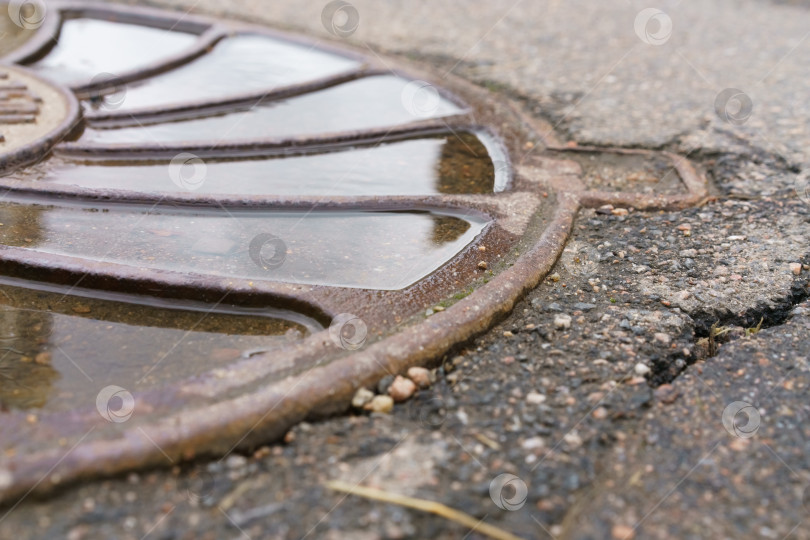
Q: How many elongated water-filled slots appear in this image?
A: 6